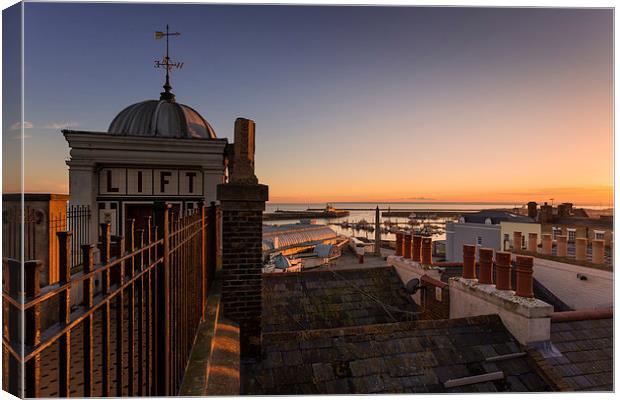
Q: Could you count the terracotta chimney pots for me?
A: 14